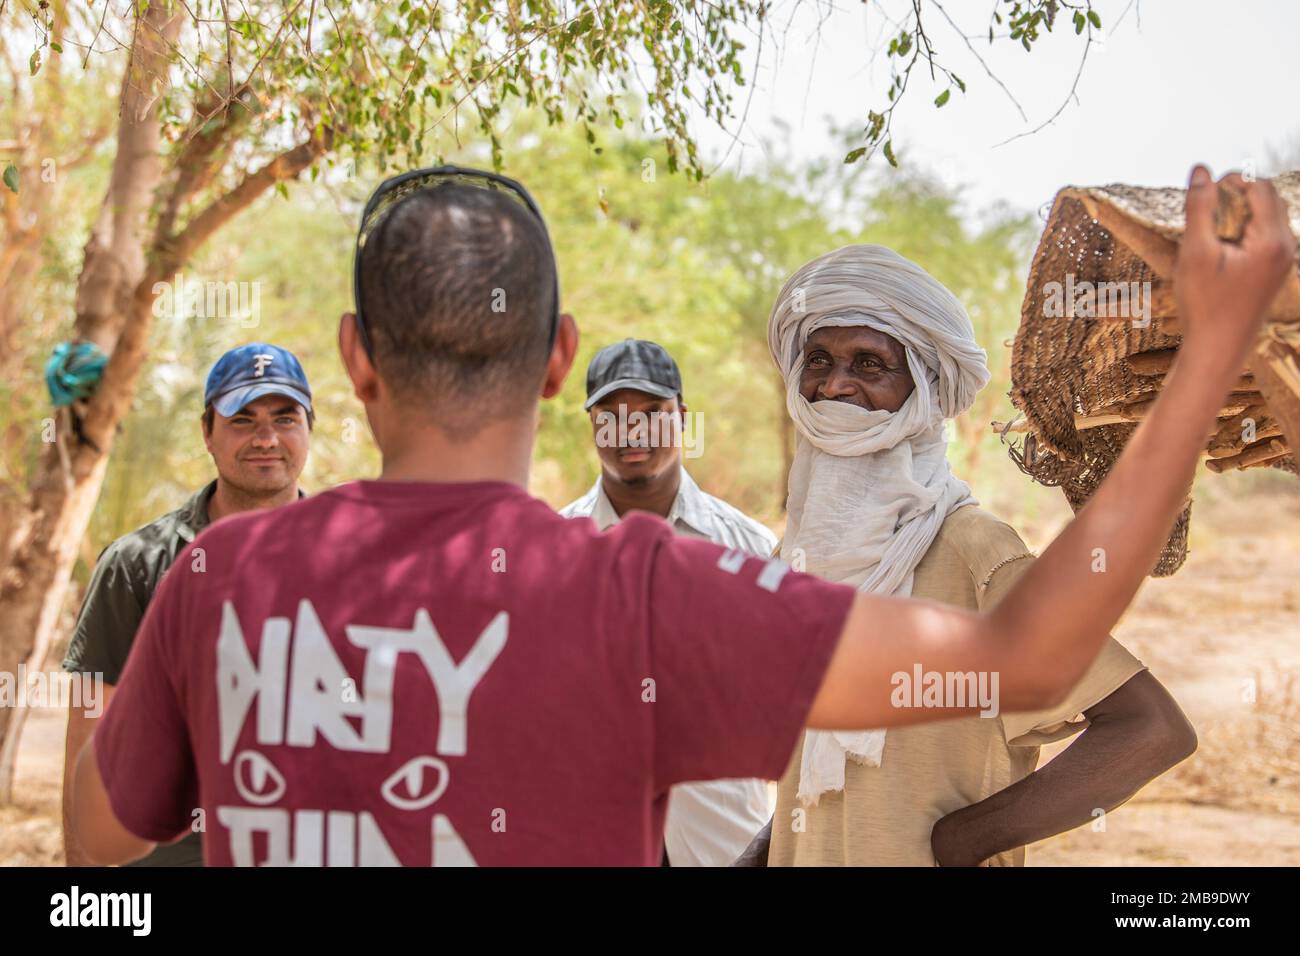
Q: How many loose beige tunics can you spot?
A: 1